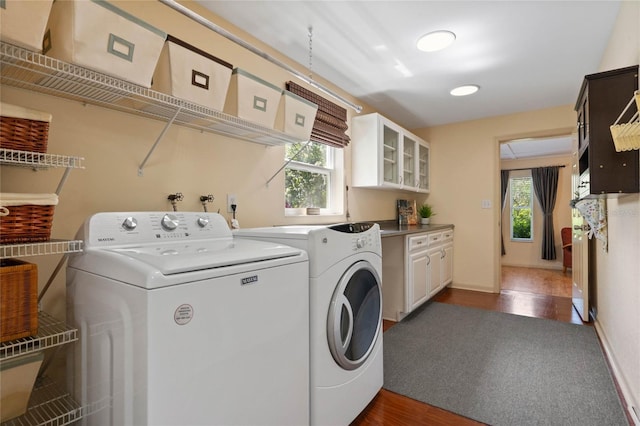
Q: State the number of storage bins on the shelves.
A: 9